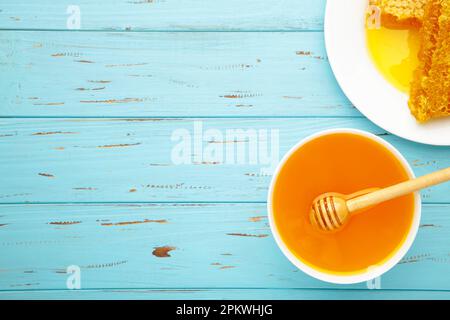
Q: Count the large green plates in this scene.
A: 0